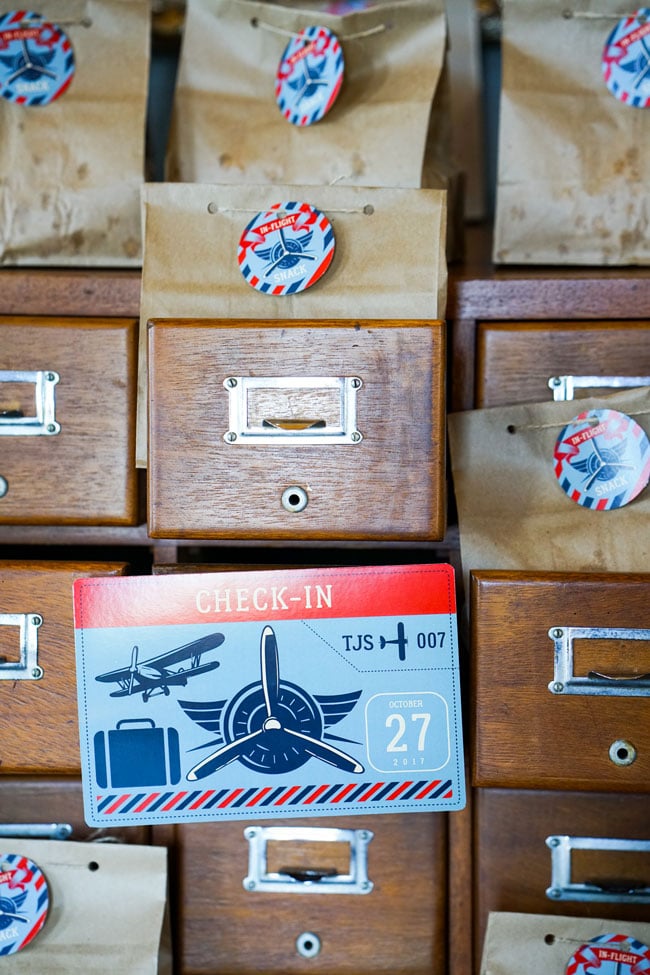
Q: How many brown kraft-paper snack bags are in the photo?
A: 7